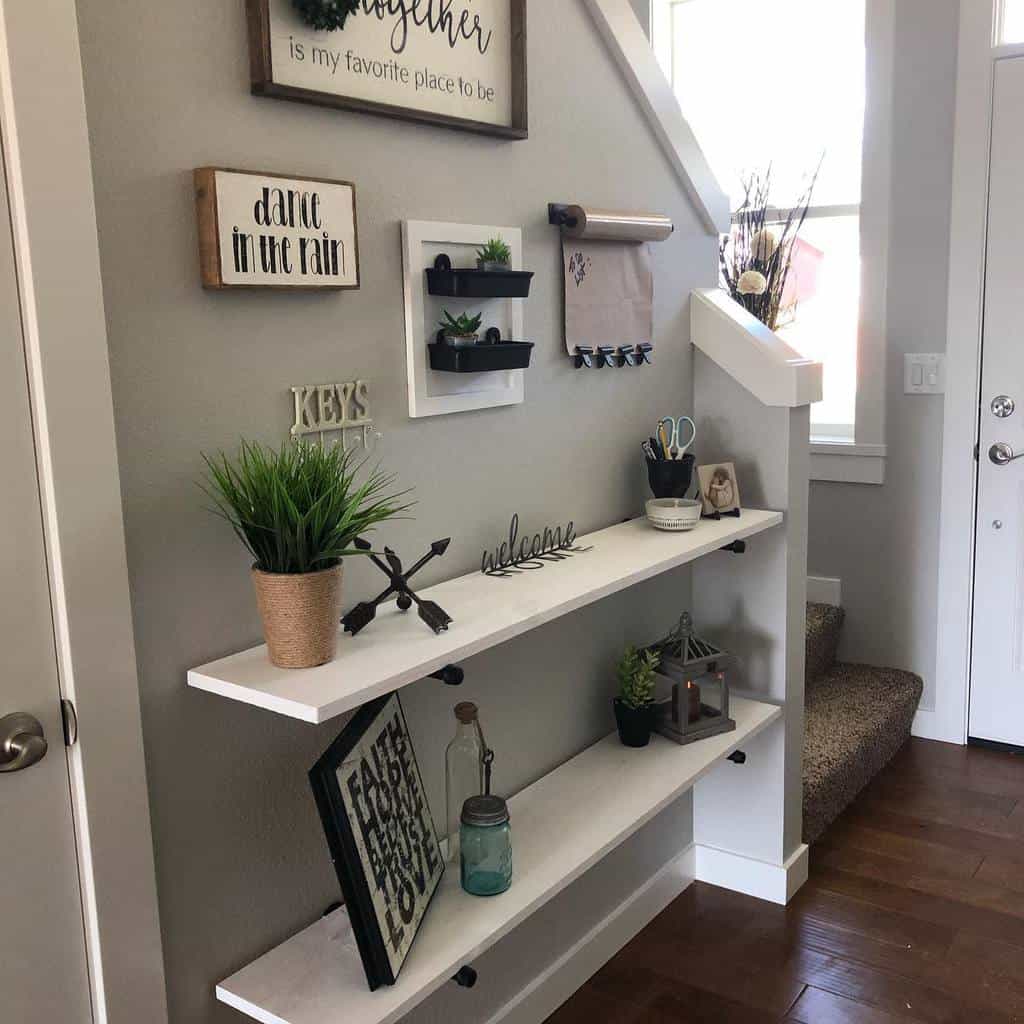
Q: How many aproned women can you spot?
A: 0